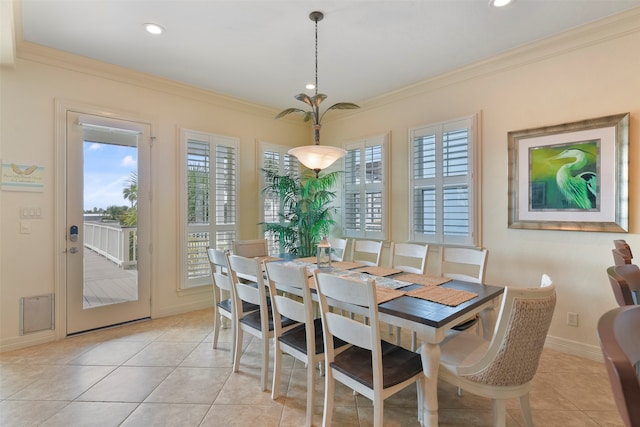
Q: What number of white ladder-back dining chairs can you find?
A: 8